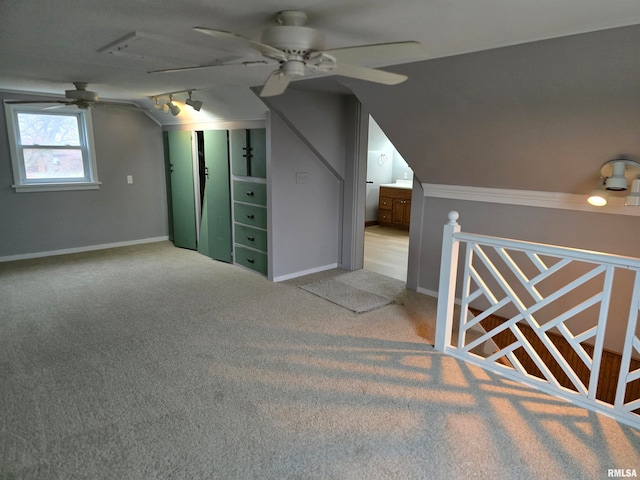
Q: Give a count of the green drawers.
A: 4